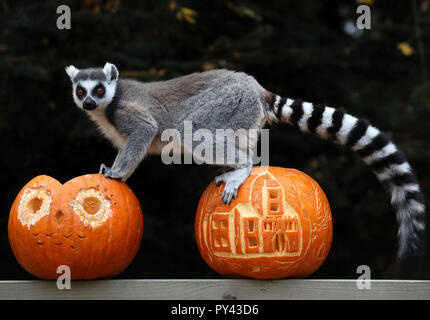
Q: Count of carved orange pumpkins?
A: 2